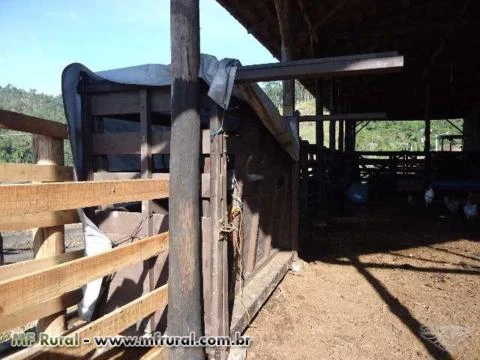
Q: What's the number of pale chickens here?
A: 2